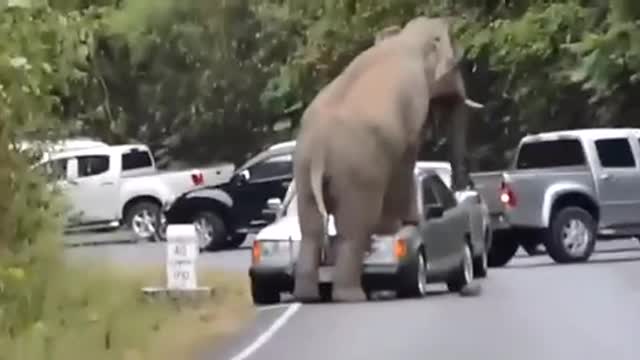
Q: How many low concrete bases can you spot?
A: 1